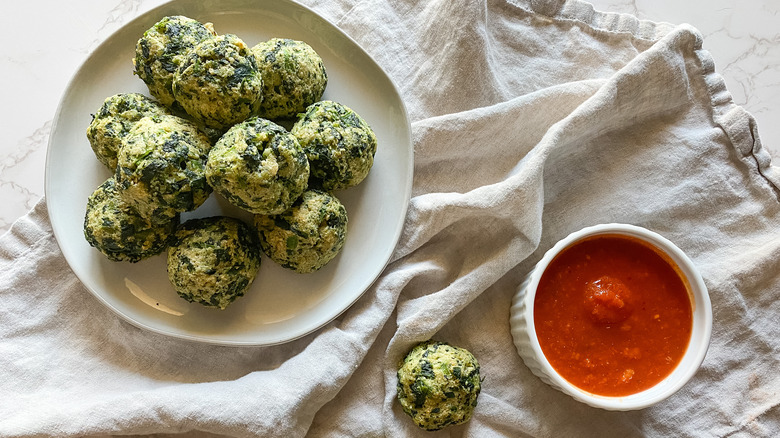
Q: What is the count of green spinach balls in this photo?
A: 11